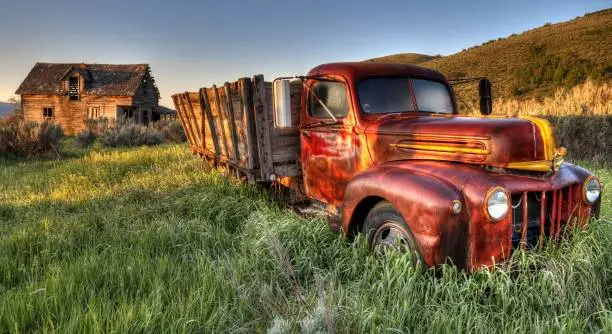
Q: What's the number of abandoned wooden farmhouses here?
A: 1